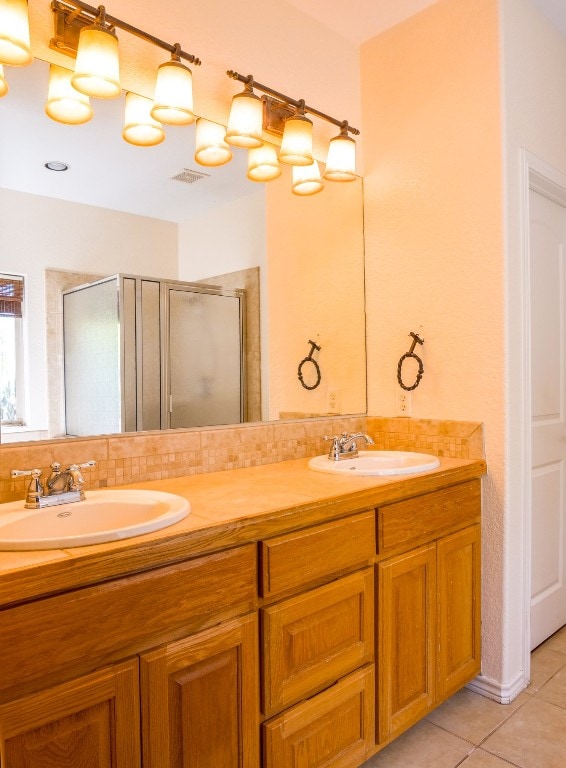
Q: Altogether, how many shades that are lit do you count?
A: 6